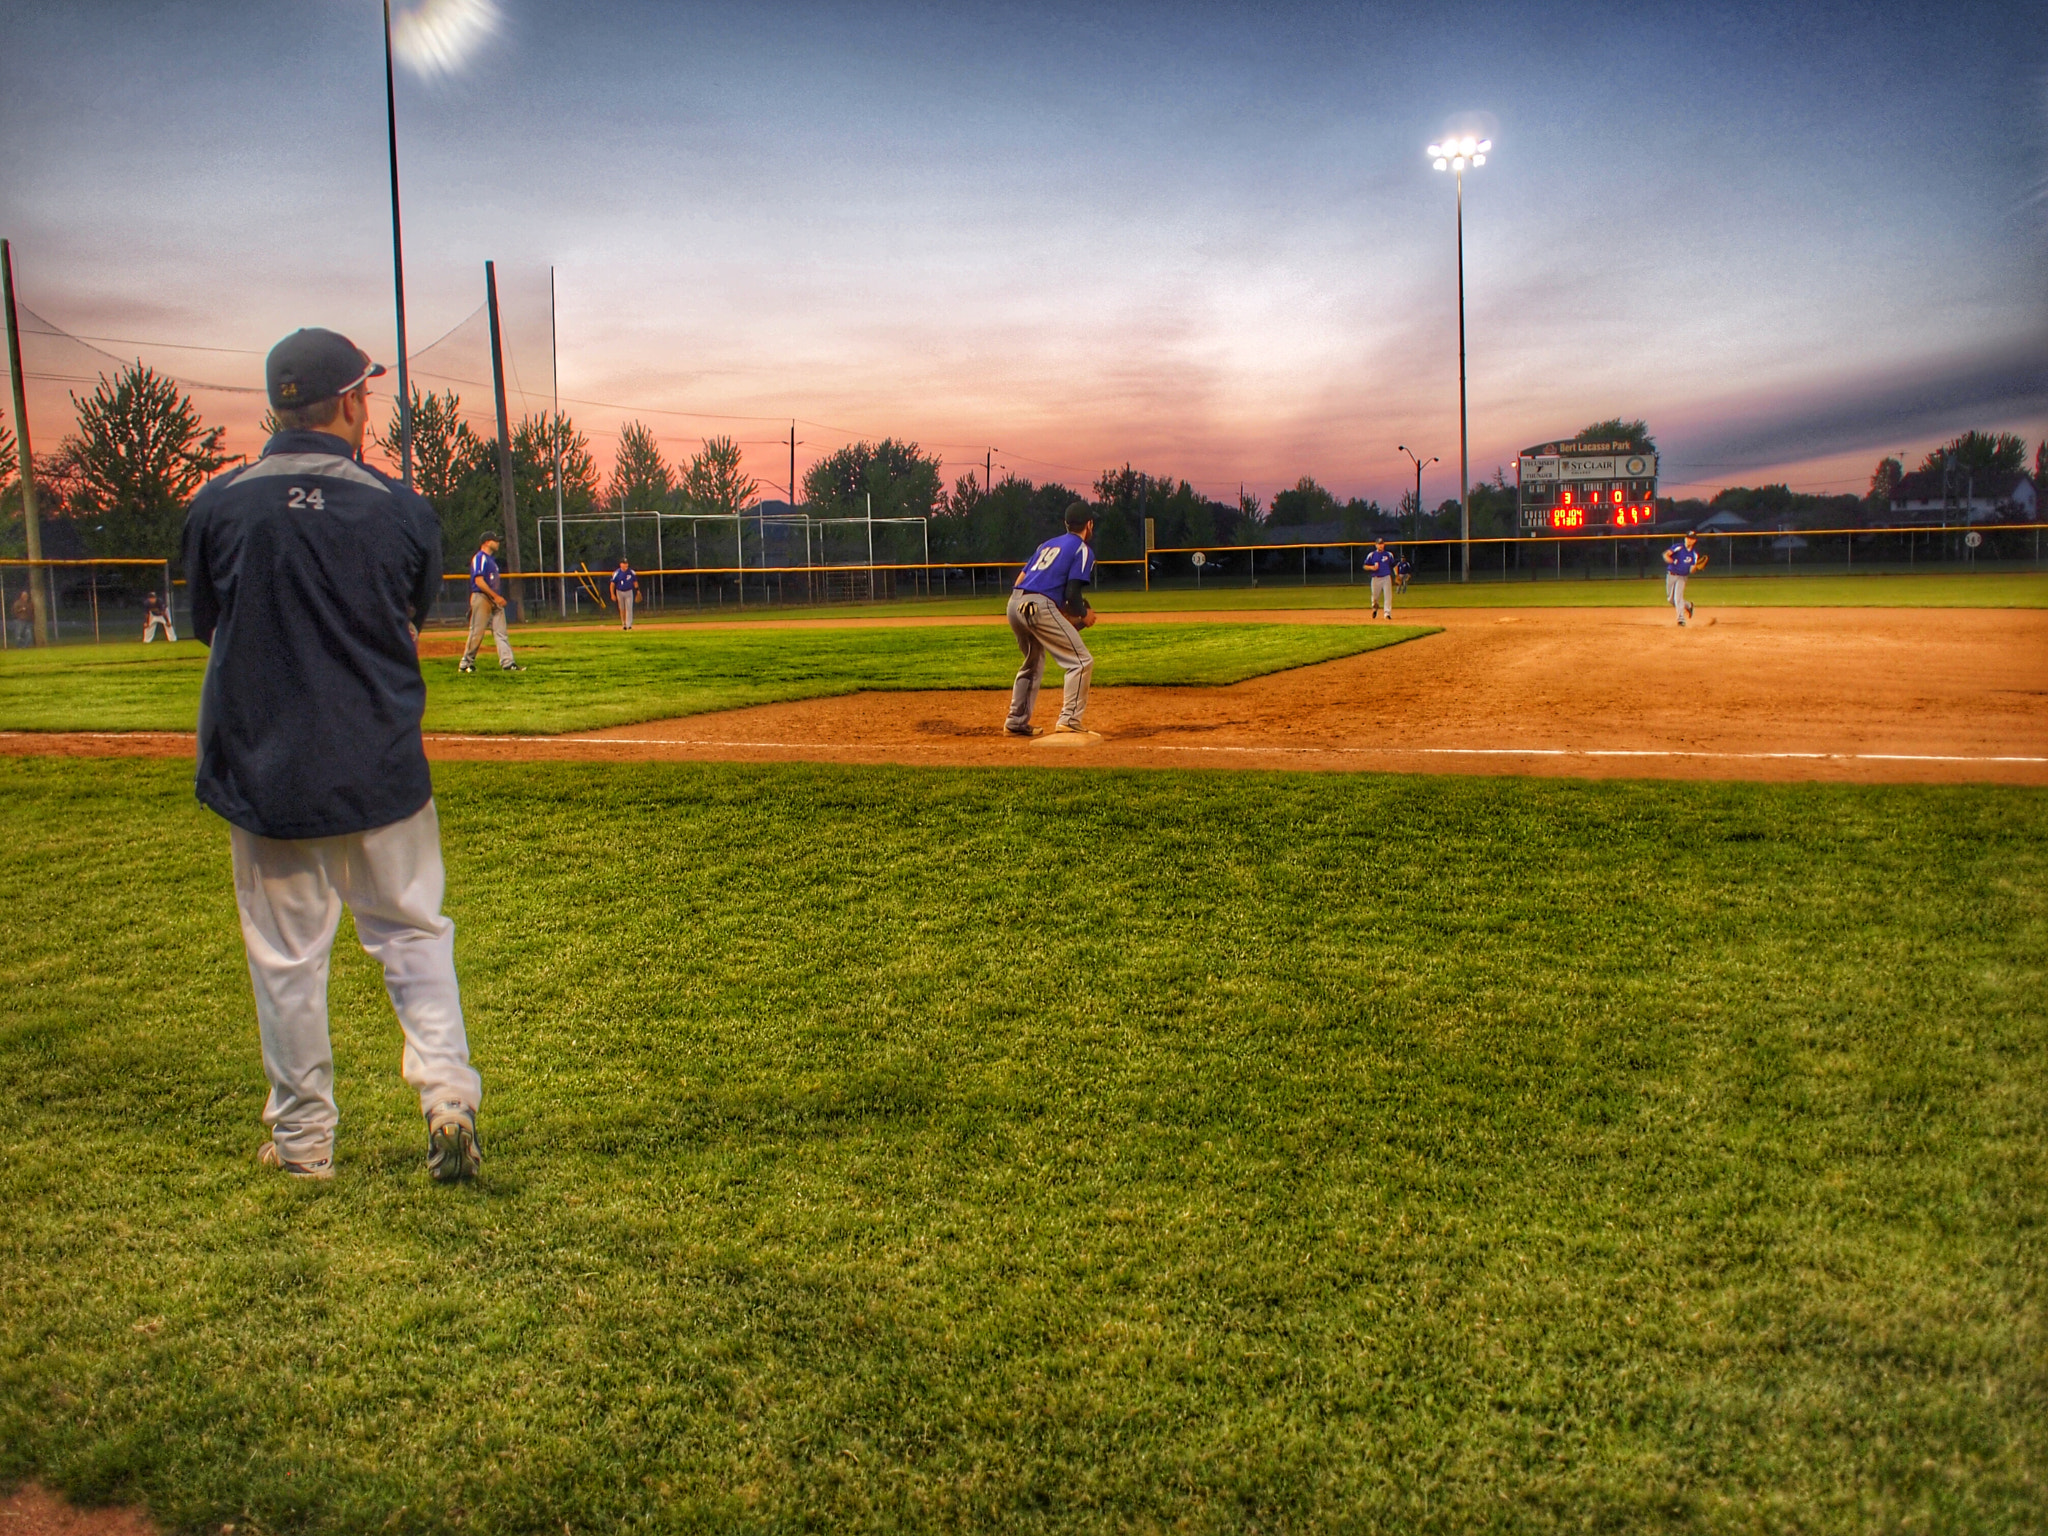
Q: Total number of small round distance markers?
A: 2